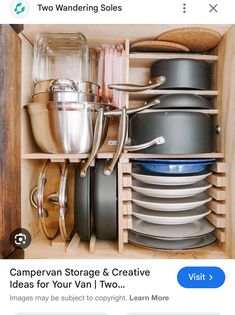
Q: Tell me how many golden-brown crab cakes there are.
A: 0